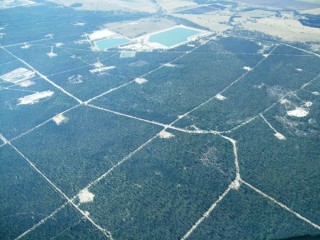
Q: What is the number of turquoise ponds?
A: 2